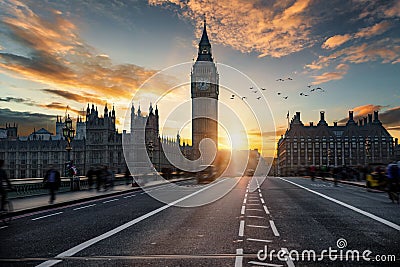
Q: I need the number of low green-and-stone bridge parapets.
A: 1